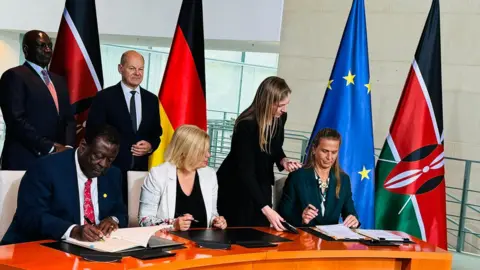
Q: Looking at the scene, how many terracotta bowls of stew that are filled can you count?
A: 0